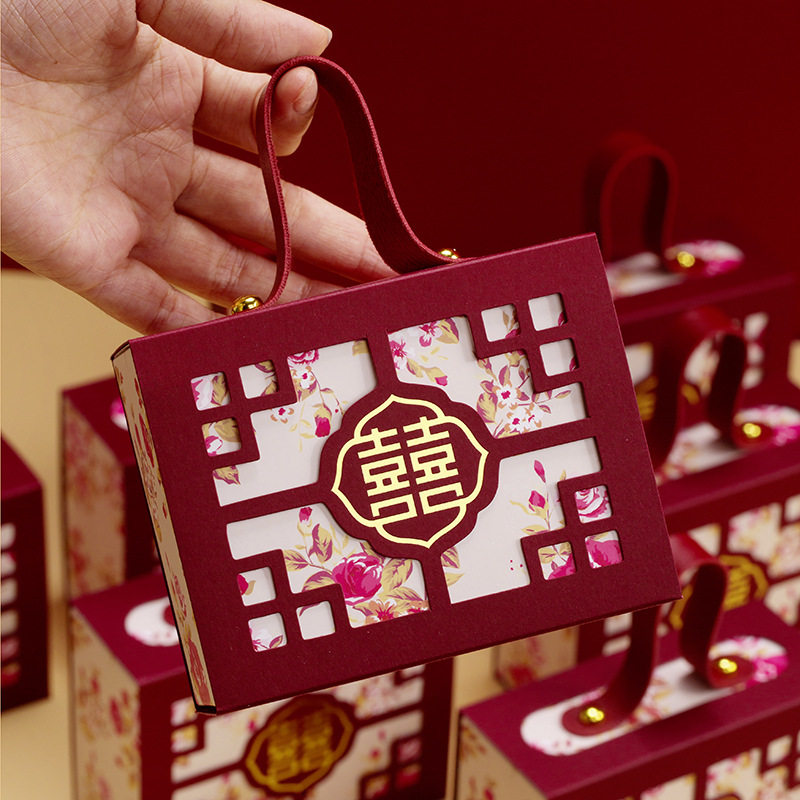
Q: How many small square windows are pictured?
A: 12